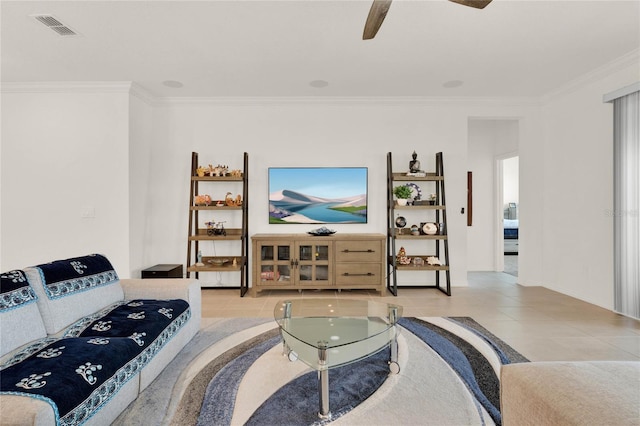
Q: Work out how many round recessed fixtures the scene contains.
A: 3